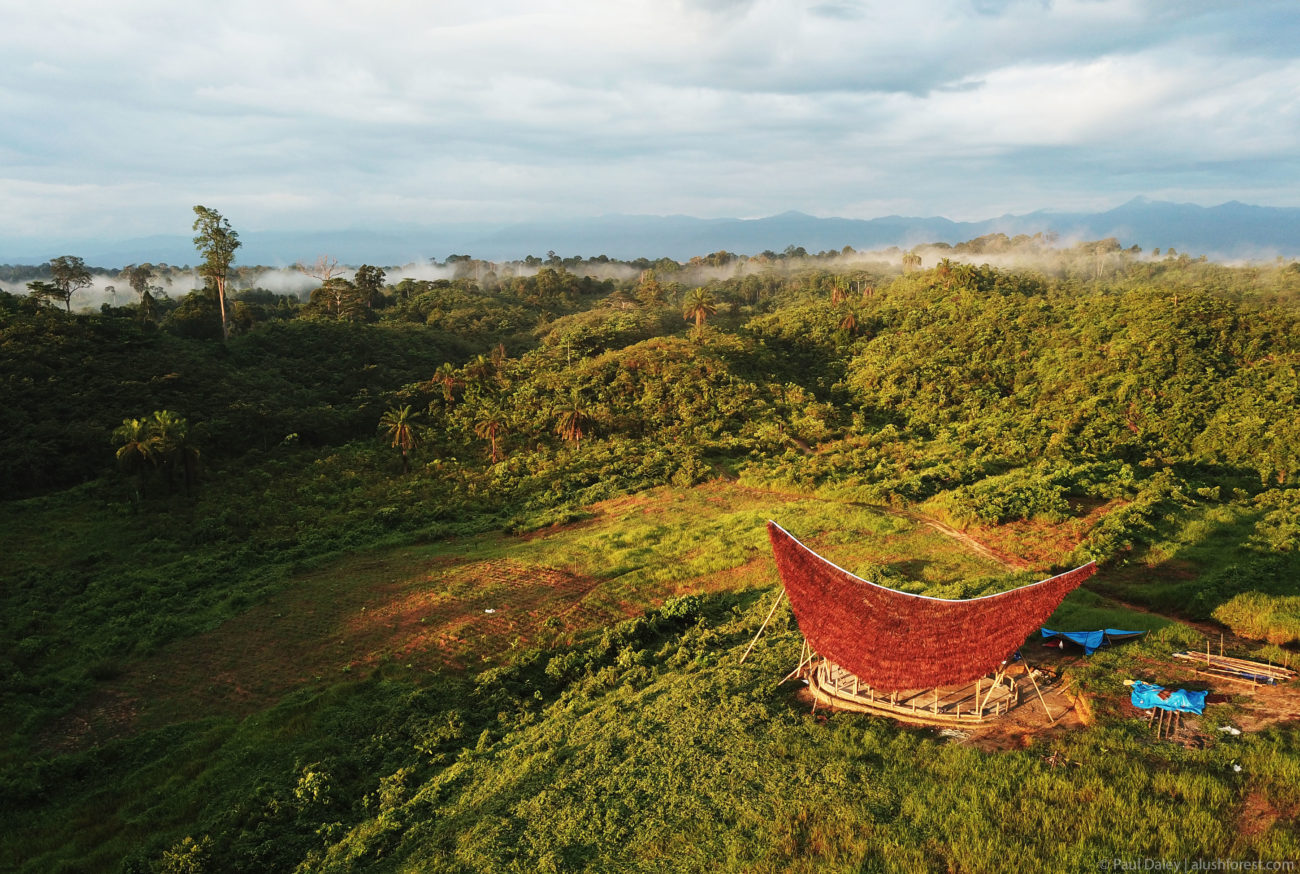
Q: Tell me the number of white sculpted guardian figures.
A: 0